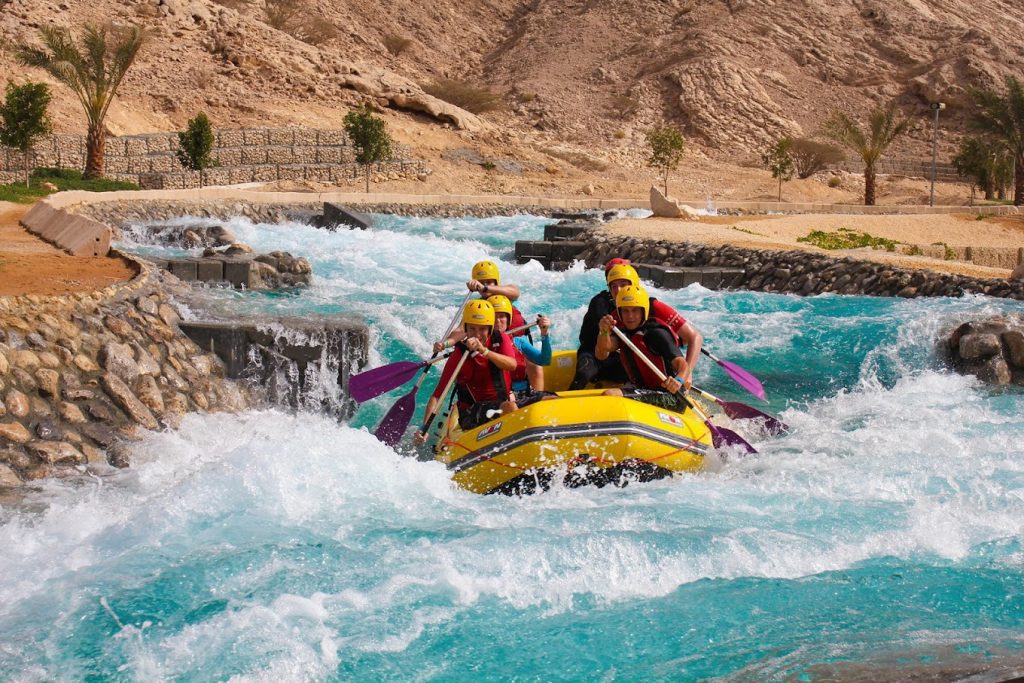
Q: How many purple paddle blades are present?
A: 5